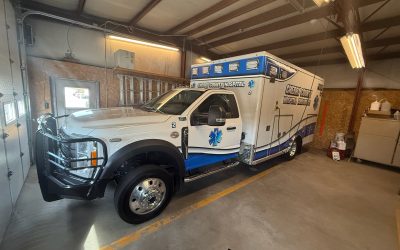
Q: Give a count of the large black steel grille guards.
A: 1